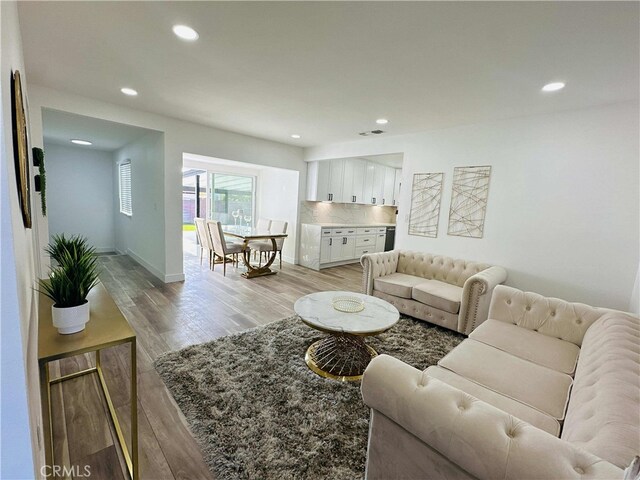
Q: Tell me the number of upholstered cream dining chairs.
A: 4